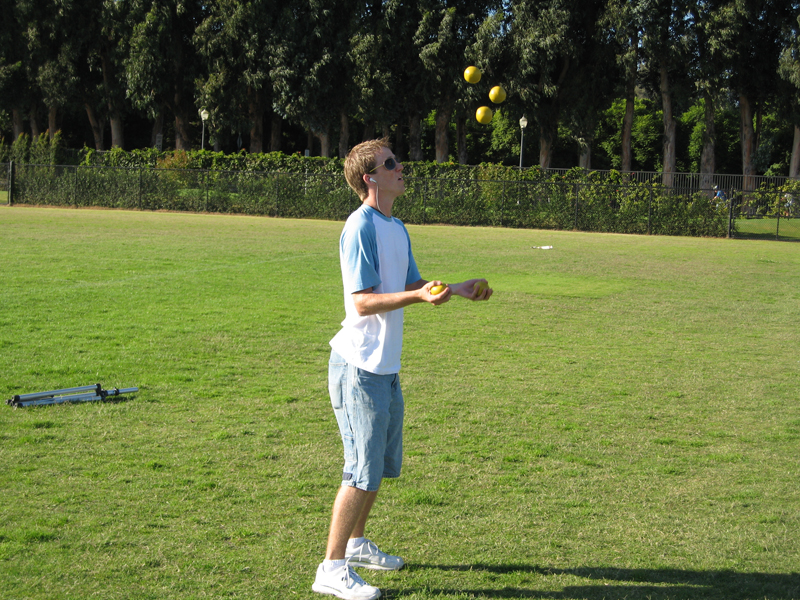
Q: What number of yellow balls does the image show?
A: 5